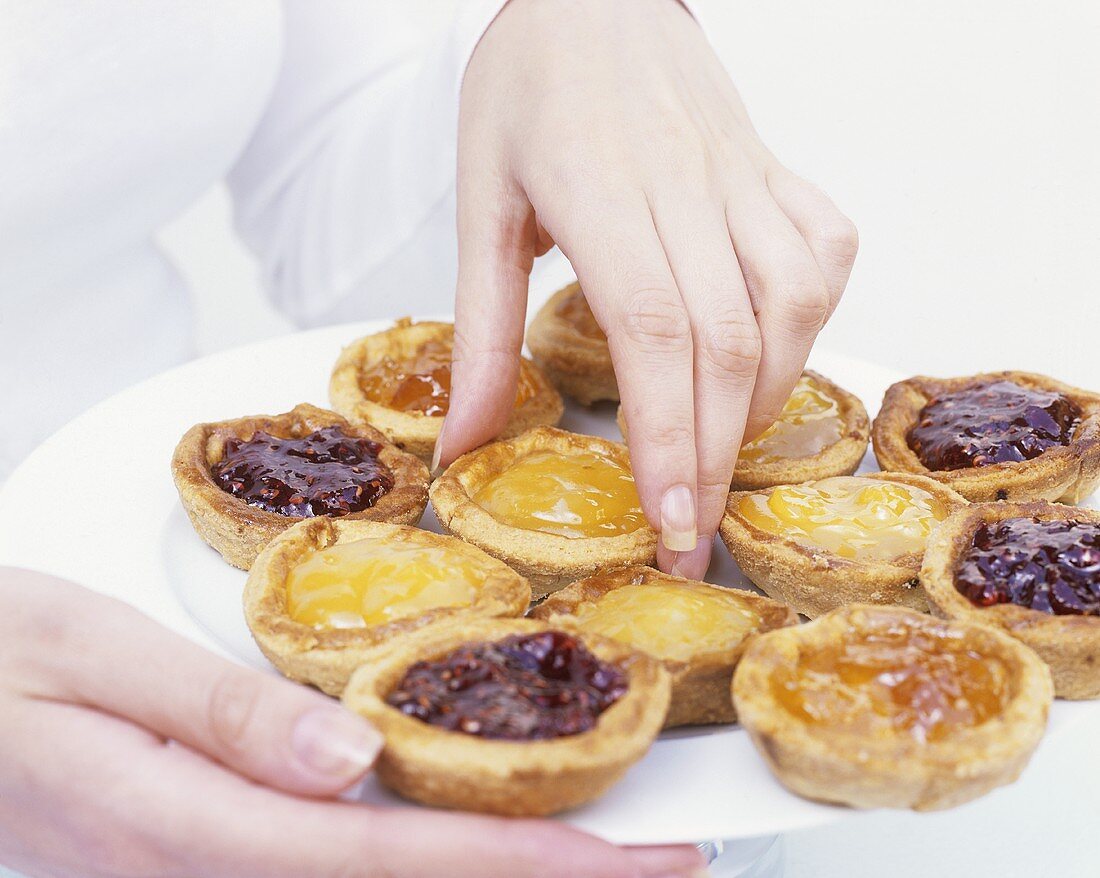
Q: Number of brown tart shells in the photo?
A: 12